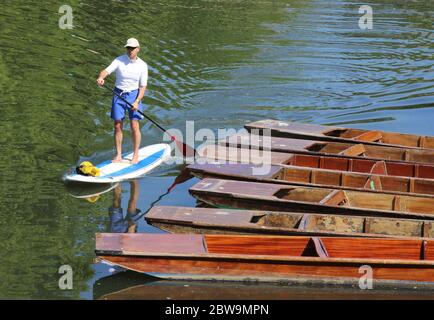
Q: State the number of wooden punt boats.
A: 7